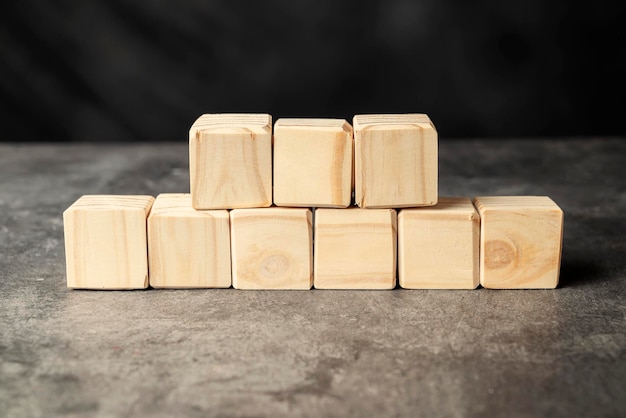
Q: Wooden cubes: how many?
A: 9